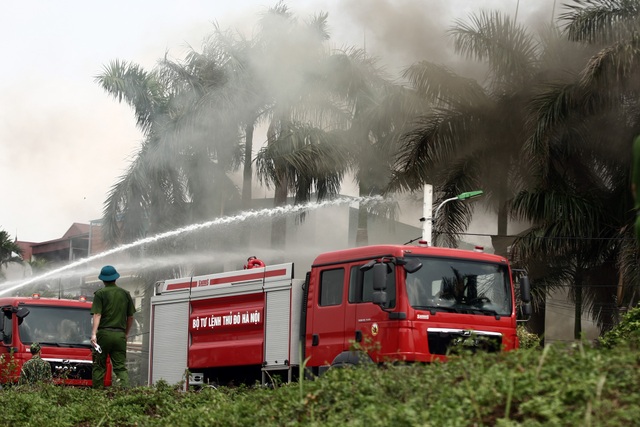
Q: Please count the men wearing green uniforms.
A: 2